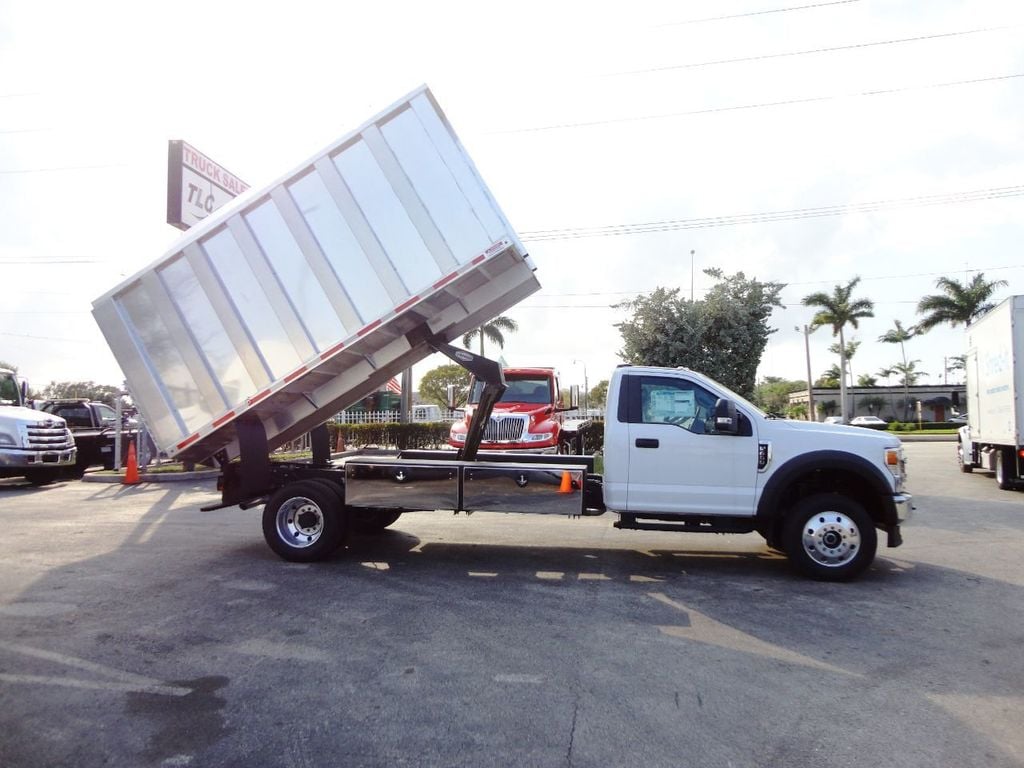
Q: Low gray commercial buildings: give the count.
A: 1